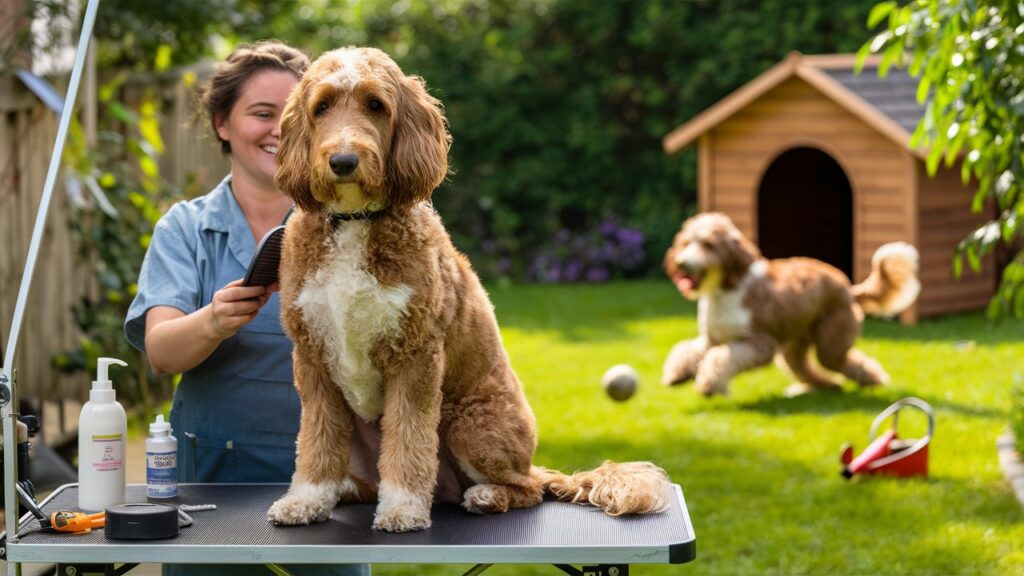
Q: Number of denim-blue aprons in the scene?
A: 1